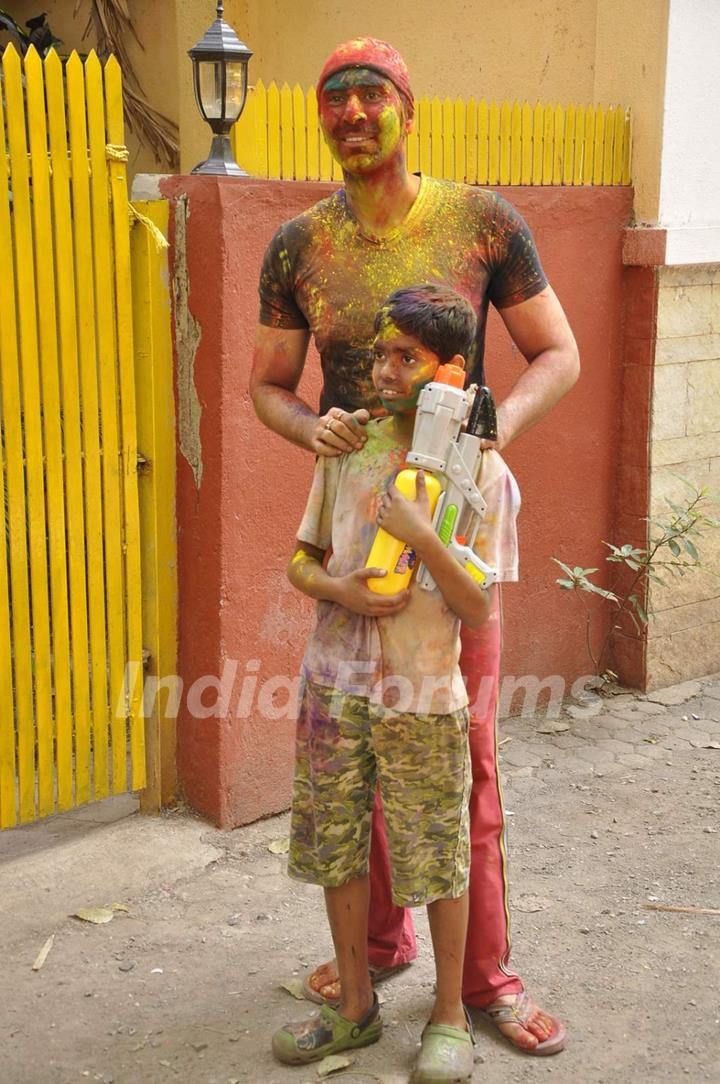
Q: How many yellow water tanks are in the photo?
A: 1